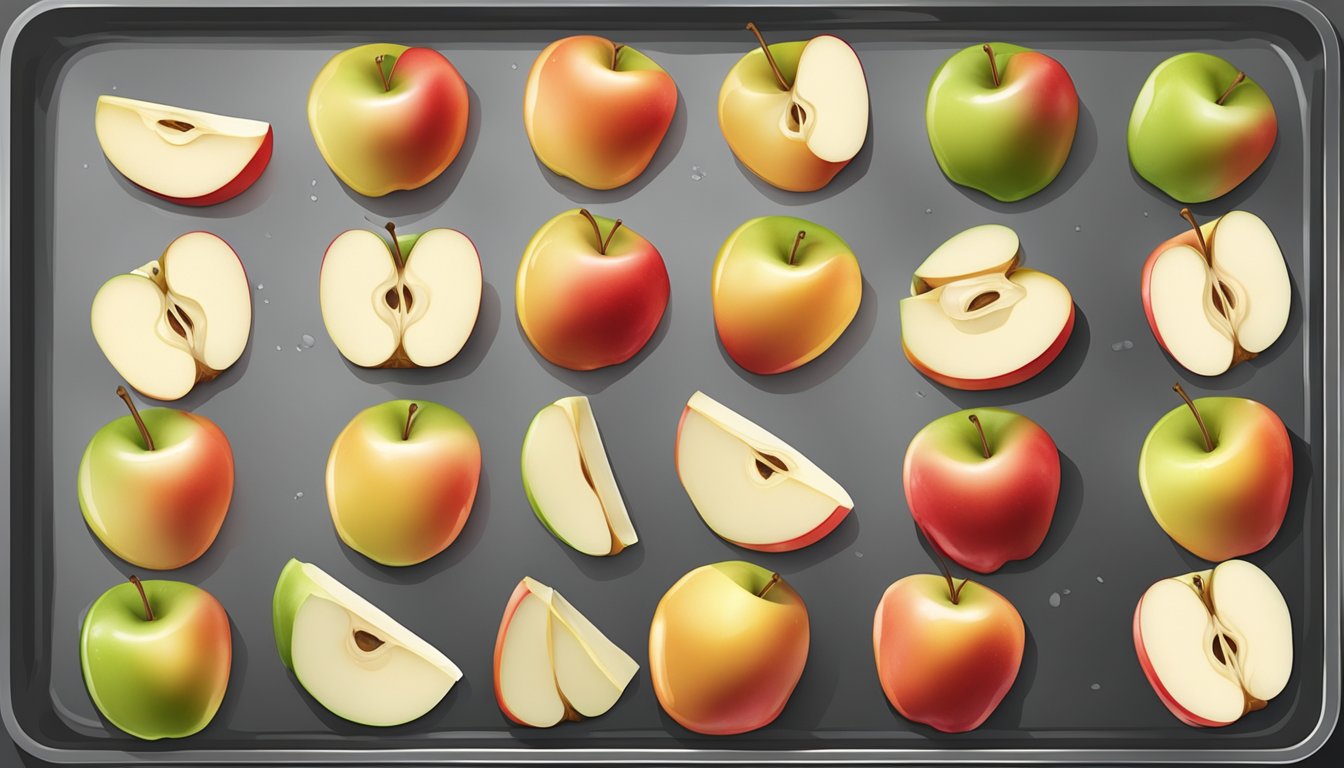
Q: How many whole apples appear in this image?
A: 13